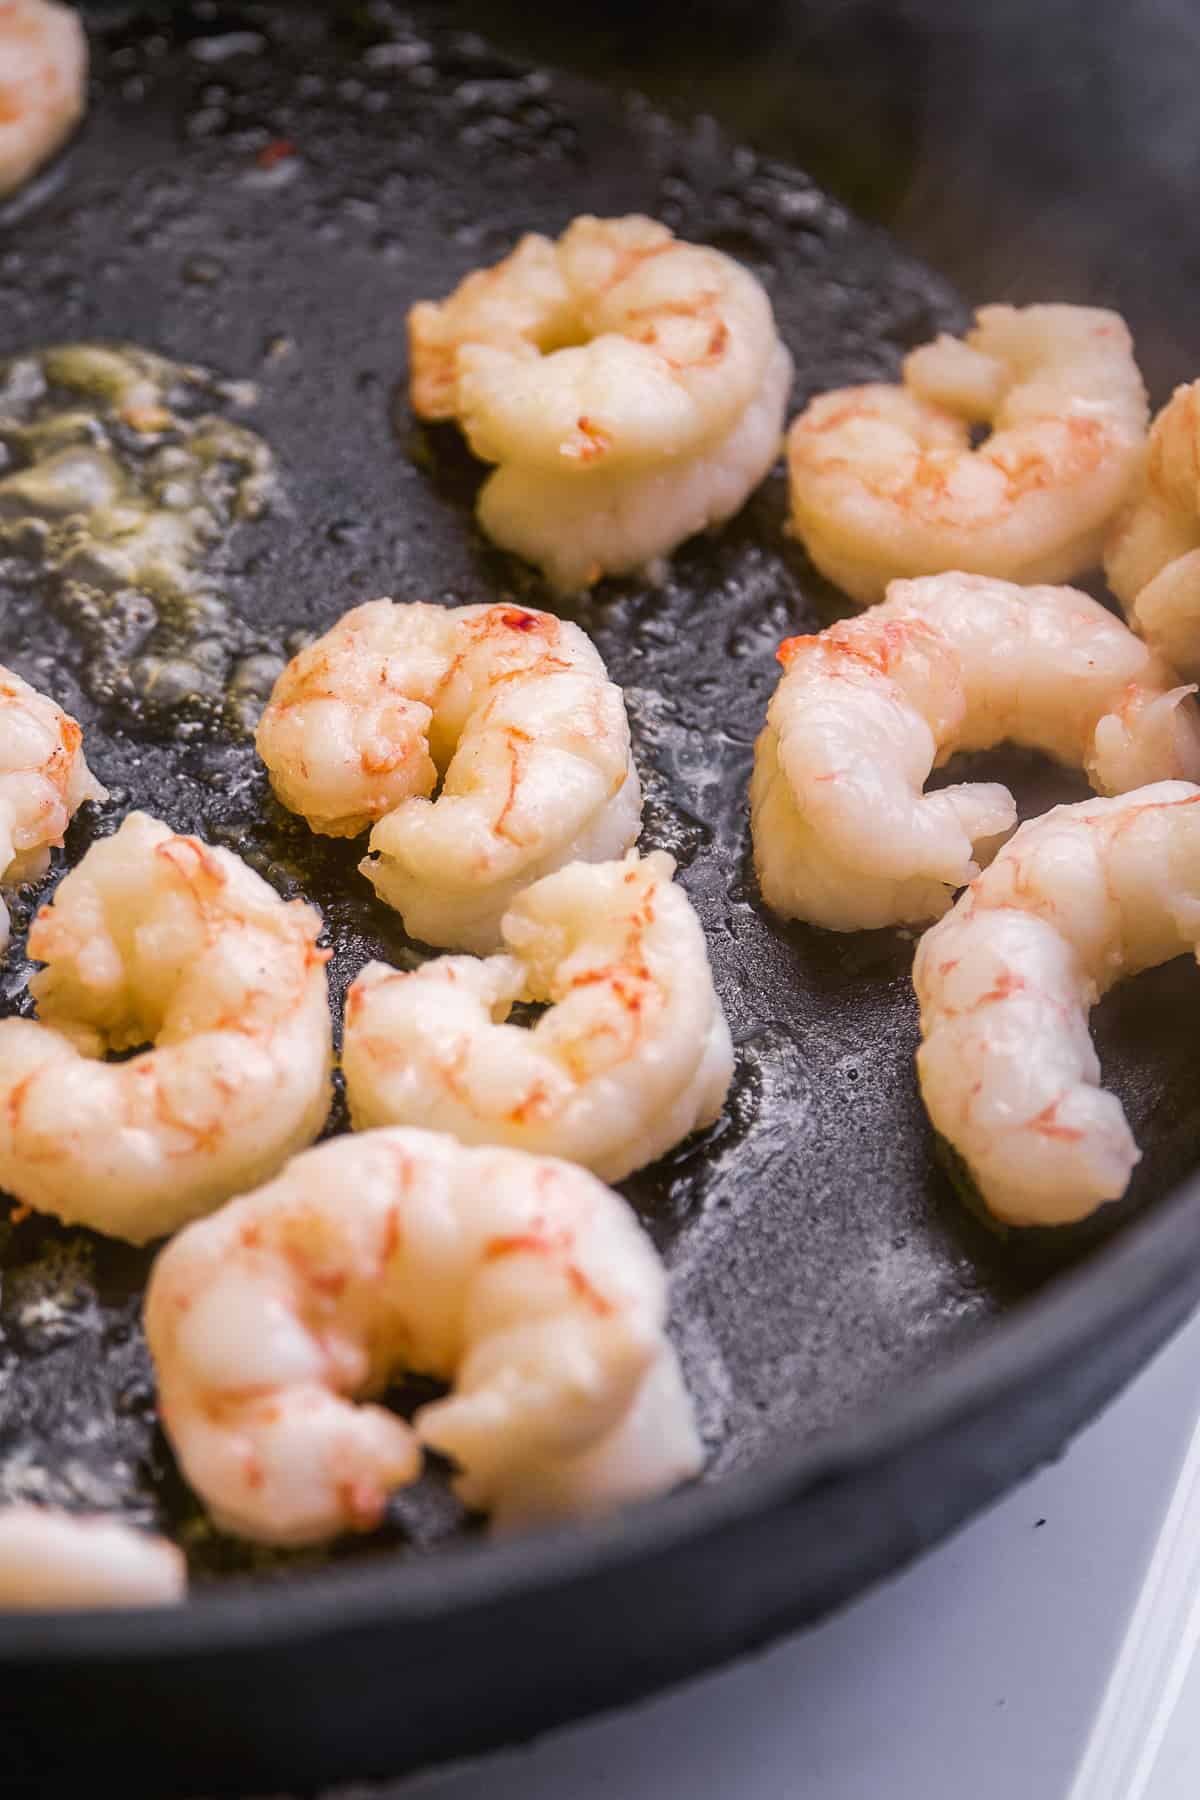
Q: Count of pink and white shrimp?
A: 12